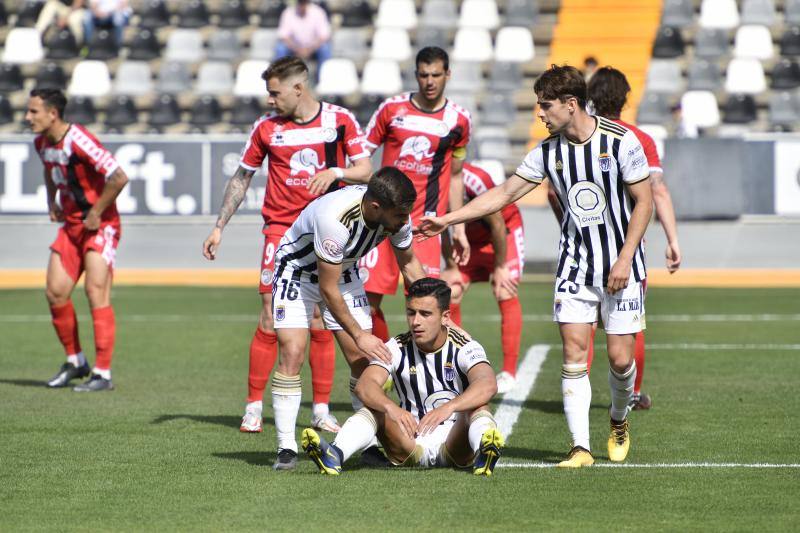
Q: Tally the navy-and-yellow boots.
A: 2